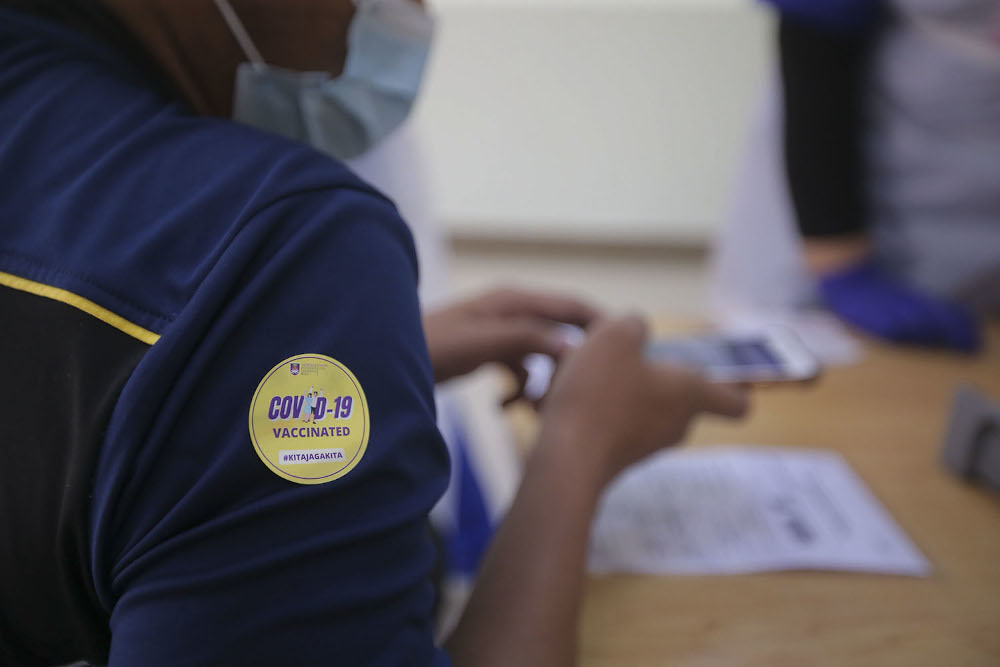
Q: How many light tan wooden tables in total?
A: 1